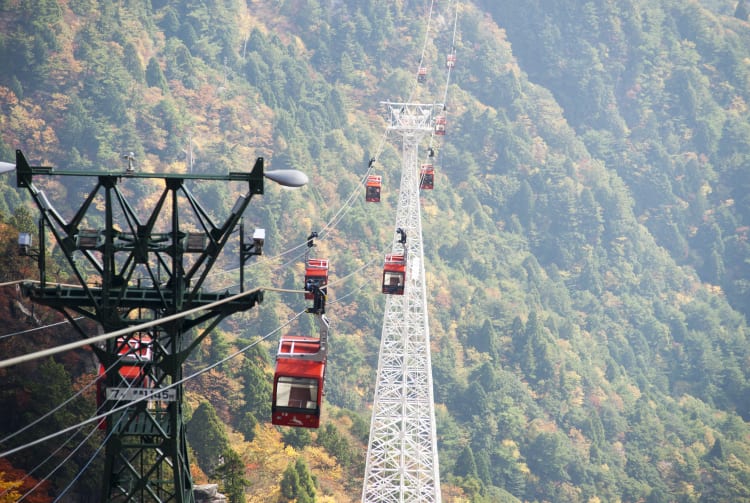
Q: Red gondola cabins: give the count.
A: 9